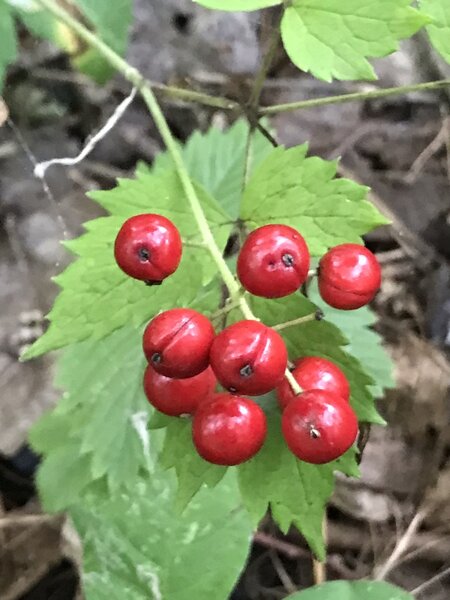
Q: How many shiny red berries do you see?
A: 9